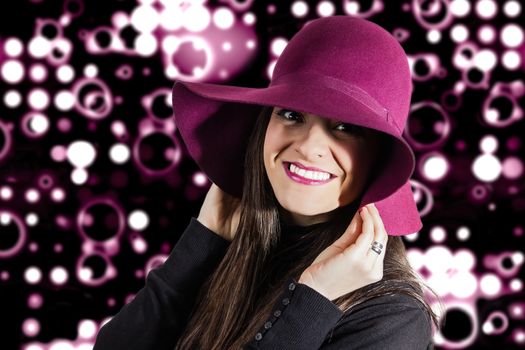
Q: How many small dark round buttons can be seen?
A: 5